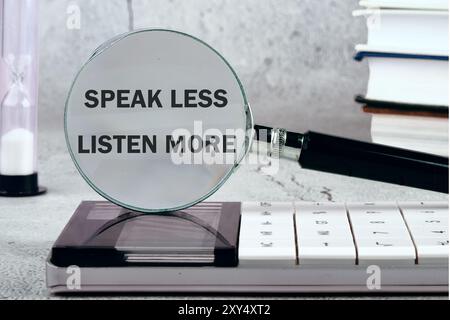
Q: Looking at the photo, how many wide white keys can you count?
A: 4